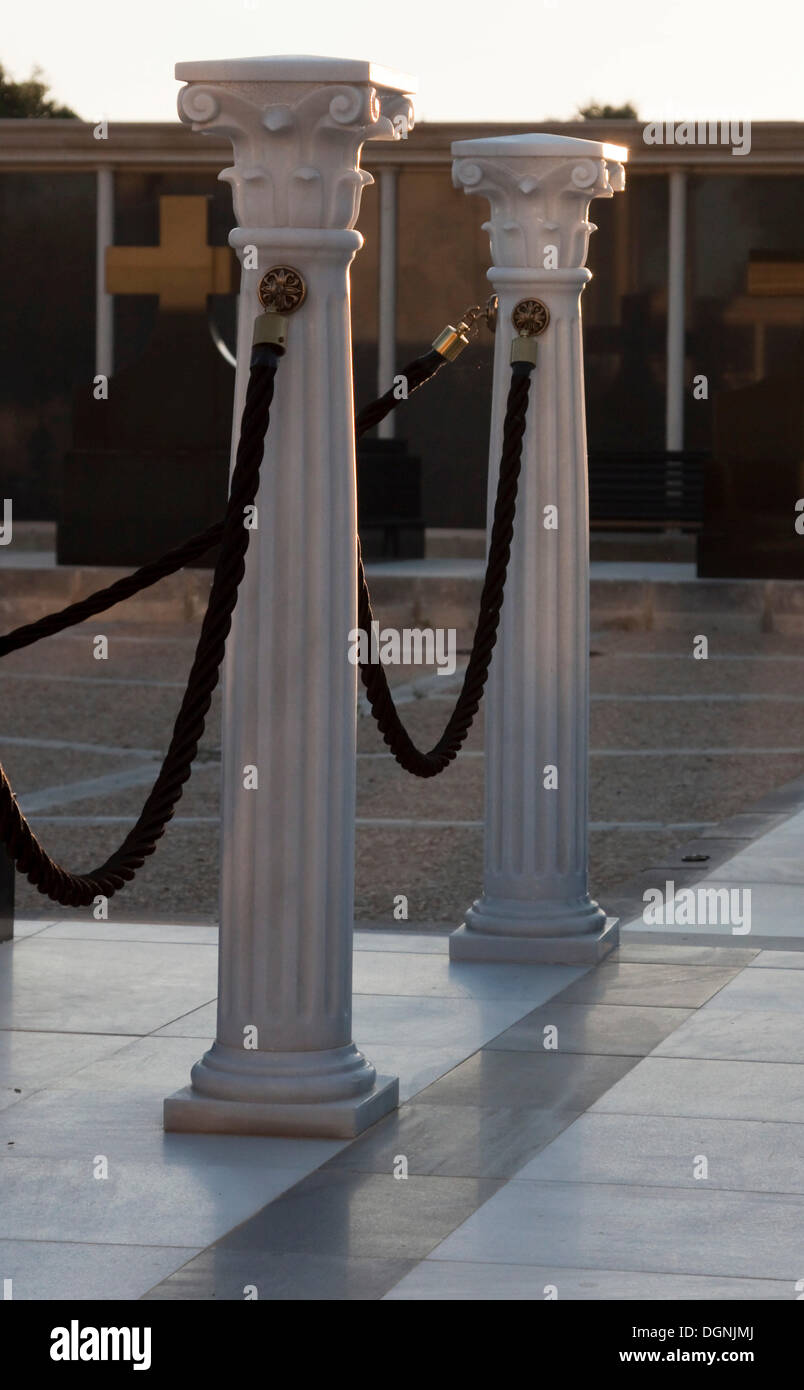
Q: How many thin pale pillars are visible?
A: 3